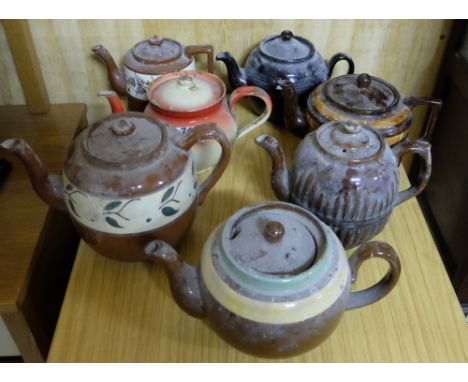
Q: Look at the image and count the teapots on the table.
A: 7